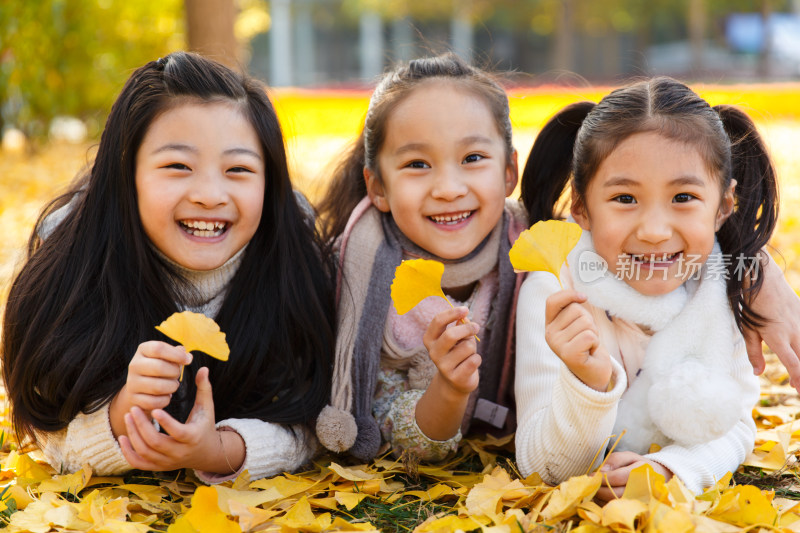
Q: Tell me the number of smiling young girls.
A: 3